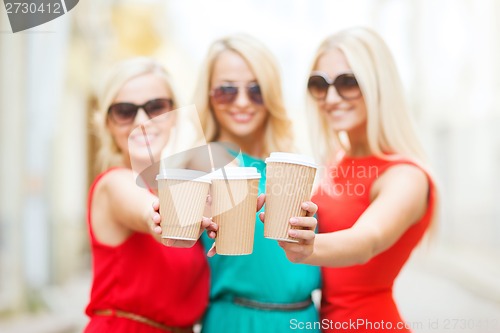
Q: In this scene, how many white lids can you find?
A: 3